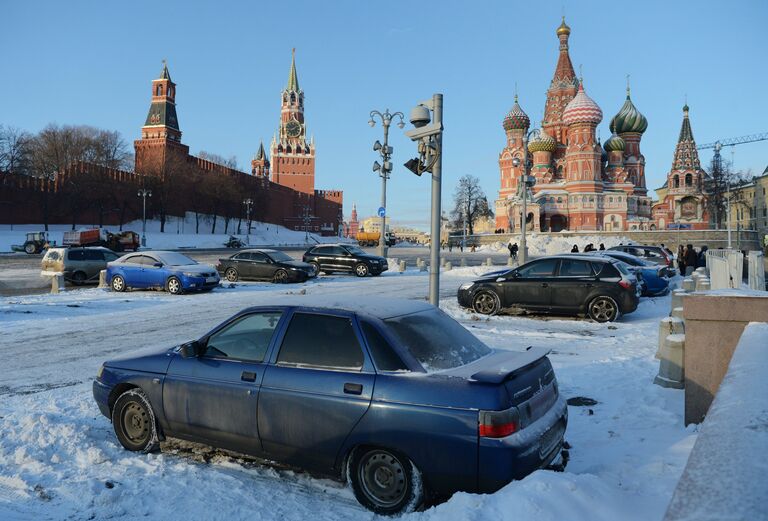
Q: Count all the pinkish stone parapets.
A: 1